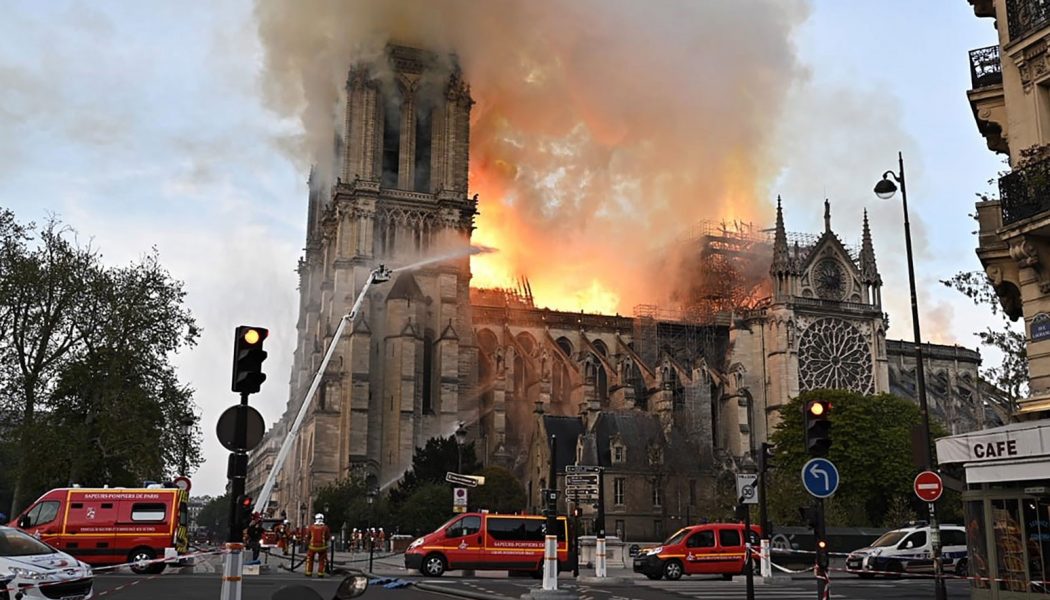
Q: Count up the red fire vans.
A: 3